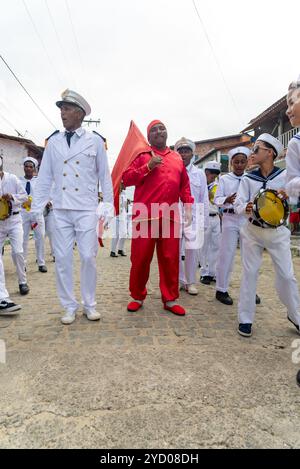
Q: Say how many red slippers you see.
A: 2